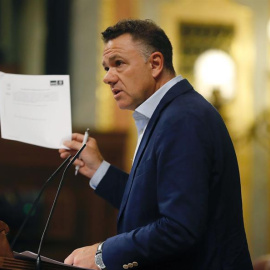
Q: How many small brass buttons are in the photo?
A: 3